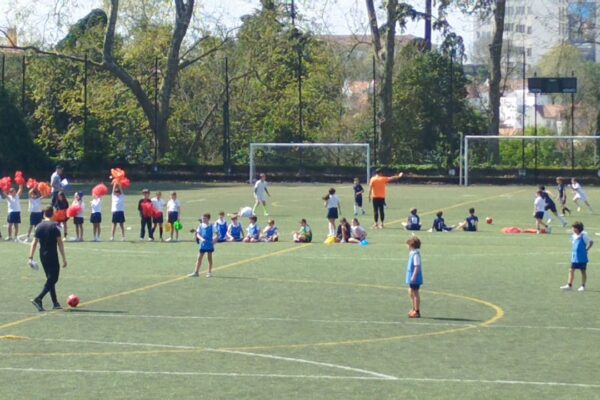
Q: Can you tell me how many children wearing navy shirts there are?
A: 6